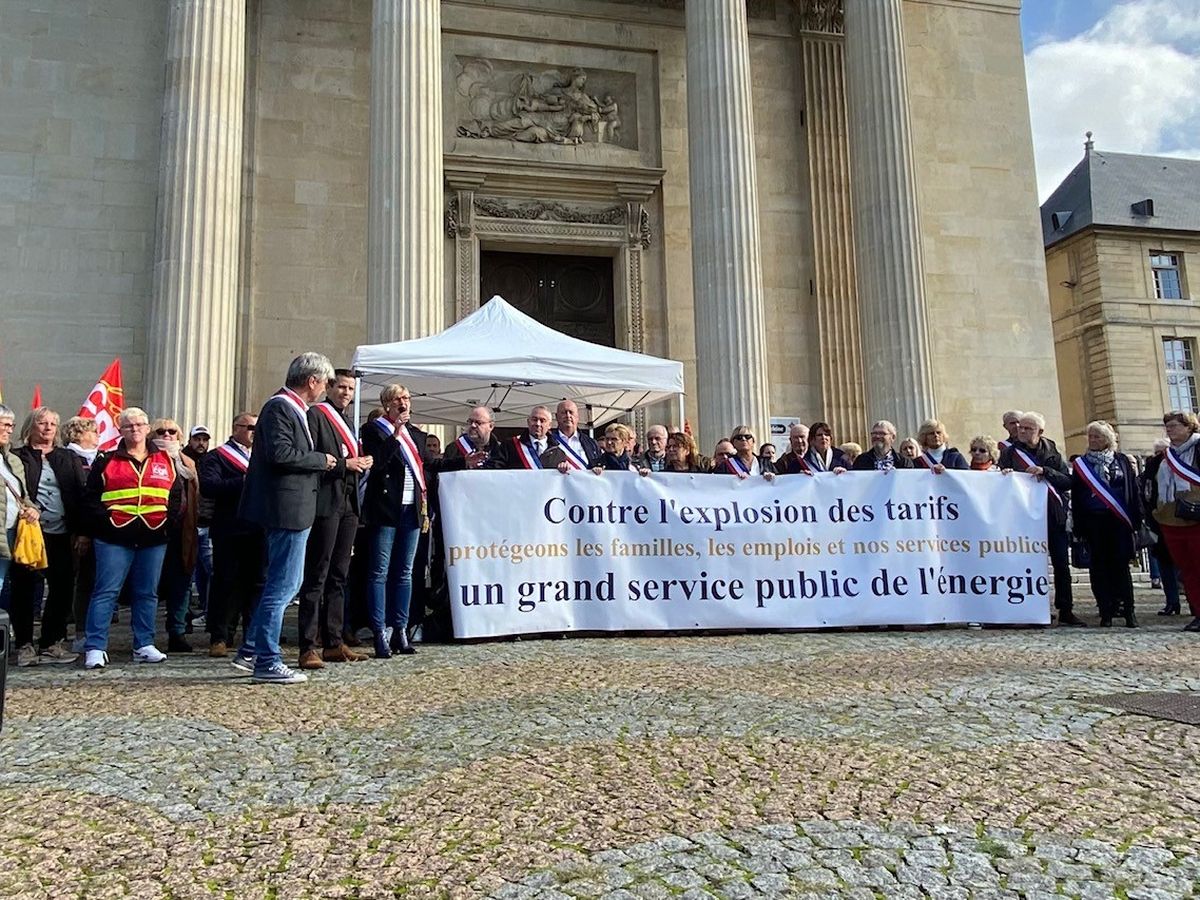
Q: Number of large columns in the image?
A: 4